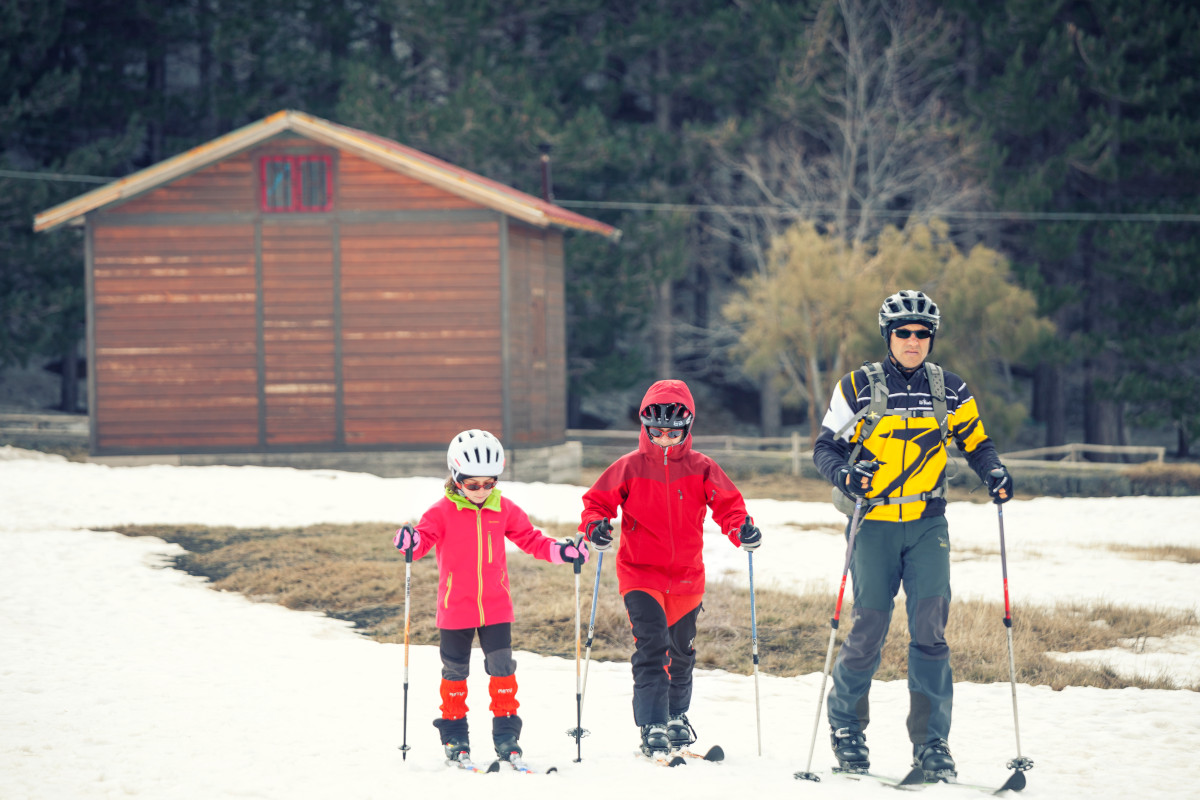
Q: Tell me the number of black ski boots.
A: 6